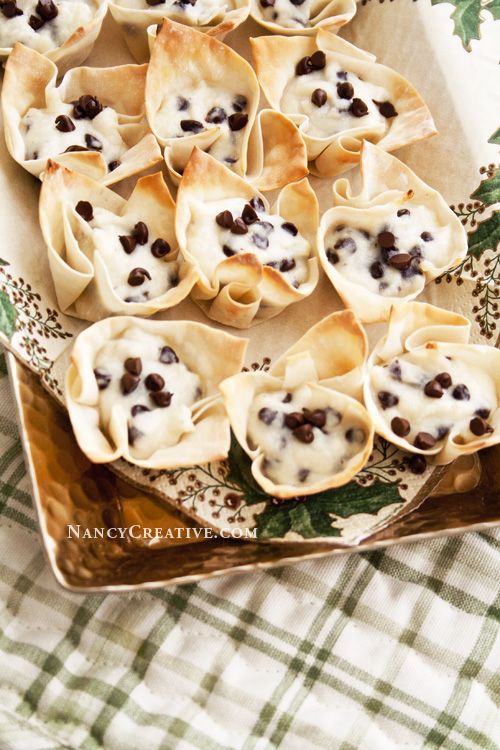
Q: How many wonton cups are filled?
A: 12